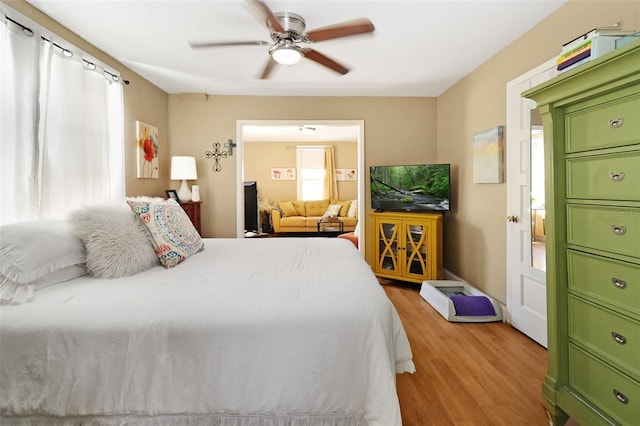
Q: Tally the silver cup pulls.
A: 6